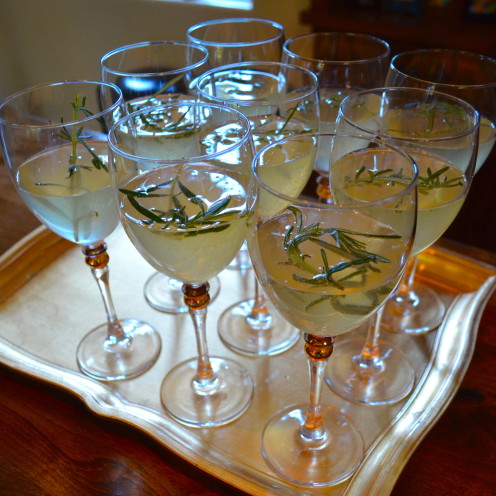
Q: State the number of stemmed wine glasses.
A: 9